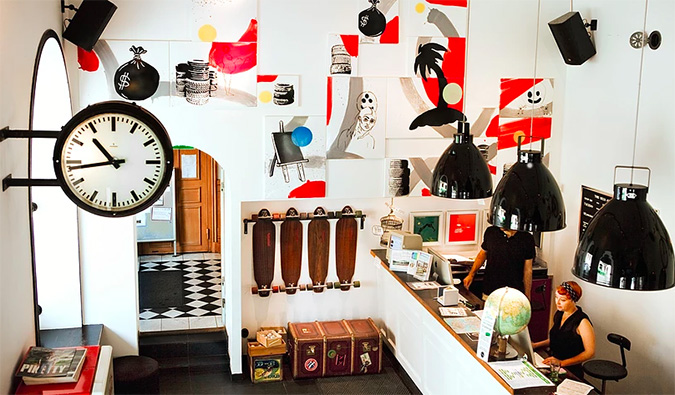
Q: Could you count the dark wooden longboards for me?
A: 4